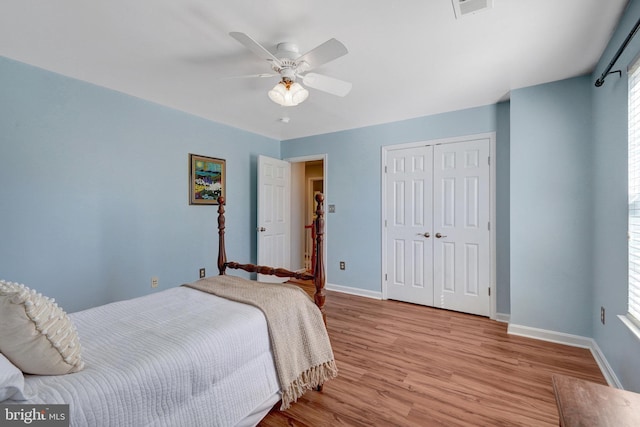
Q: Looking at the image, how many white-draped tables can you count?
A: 0